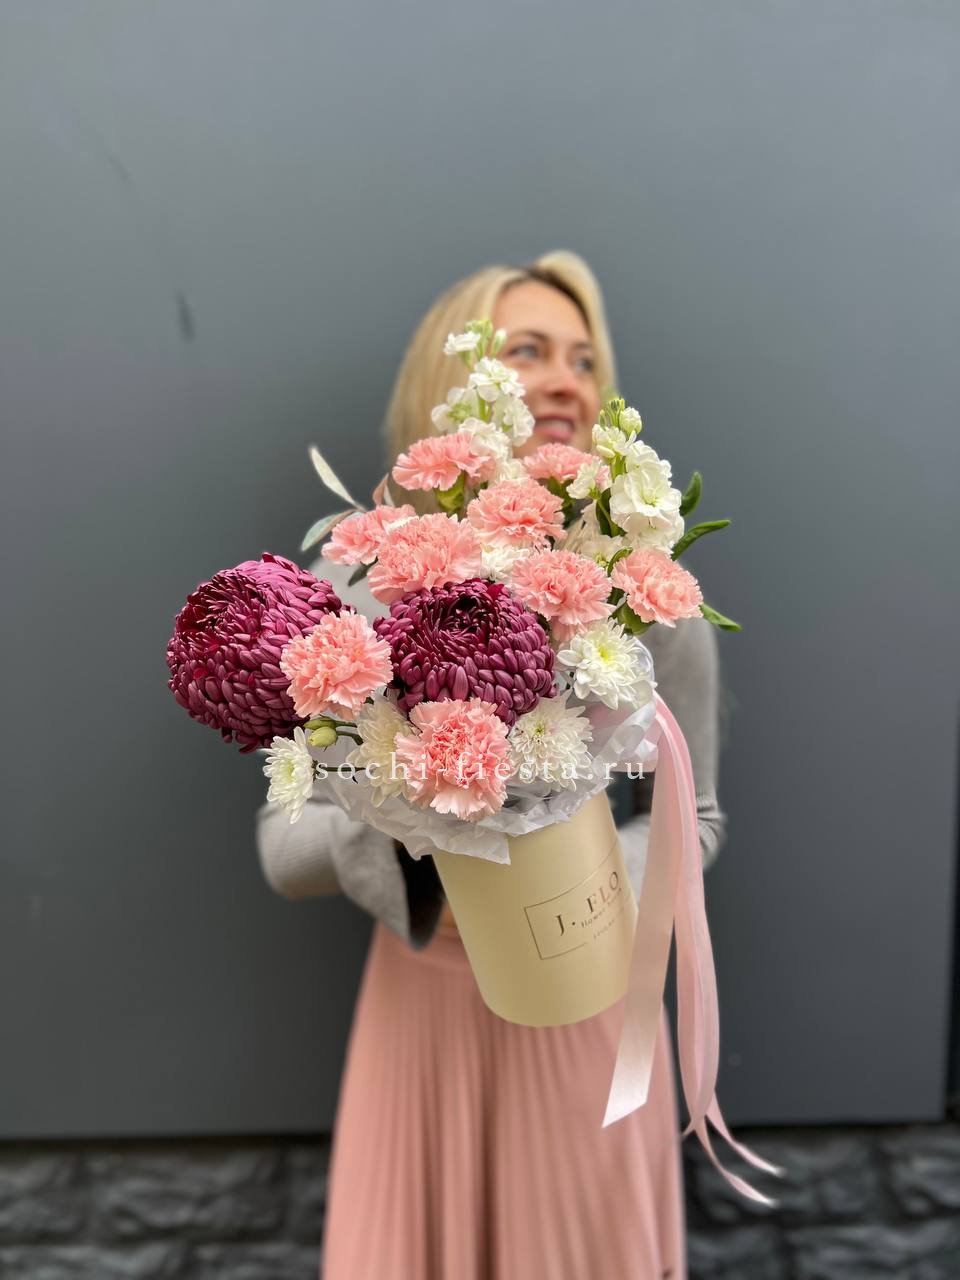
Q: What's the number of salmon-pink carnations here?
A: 9